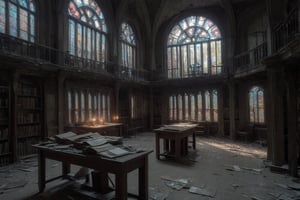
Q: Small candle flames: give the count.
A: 4